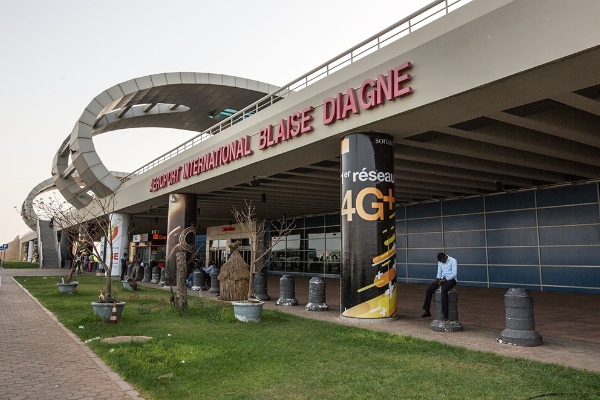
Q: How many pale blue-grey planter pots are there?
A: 4